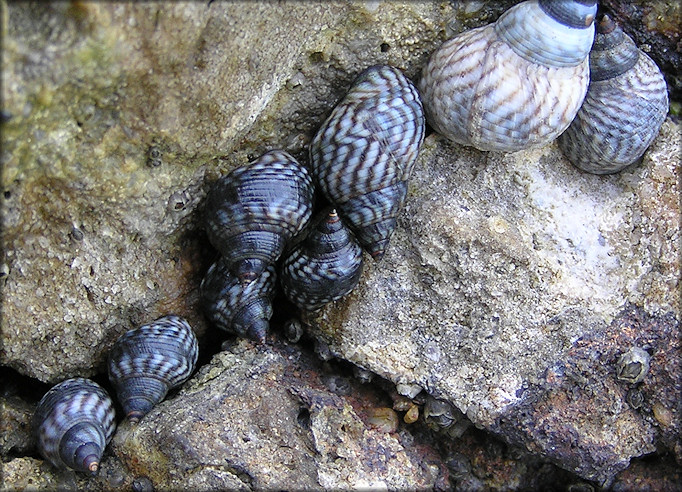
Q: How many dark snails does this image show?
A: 6